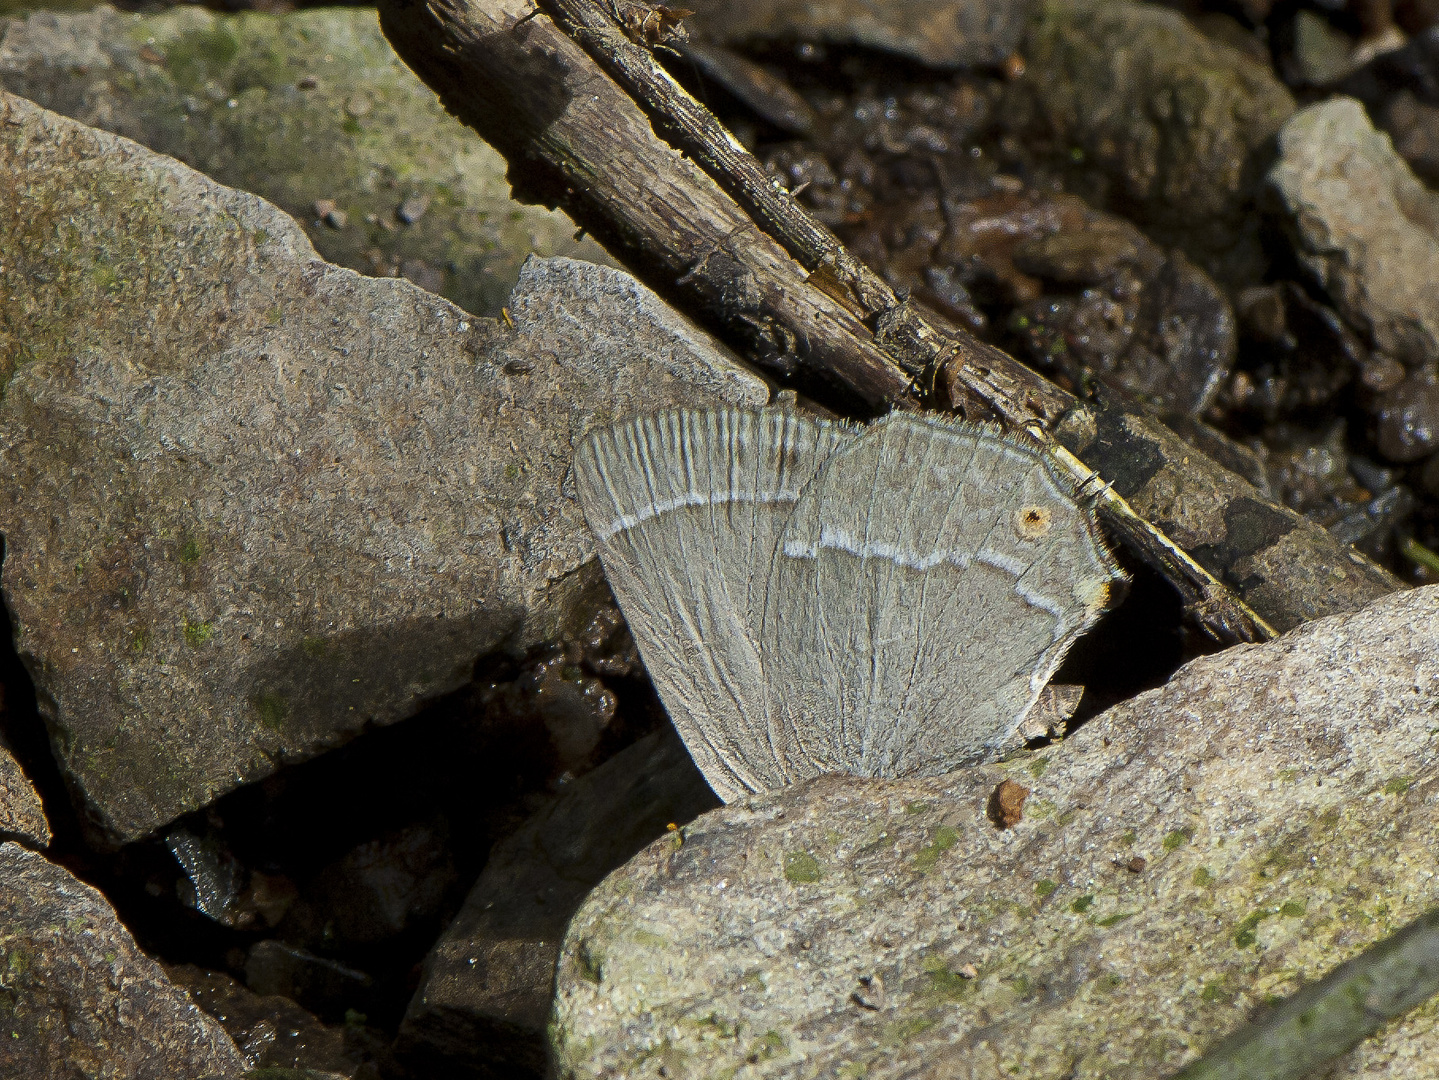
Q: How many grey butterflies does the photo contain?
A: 1